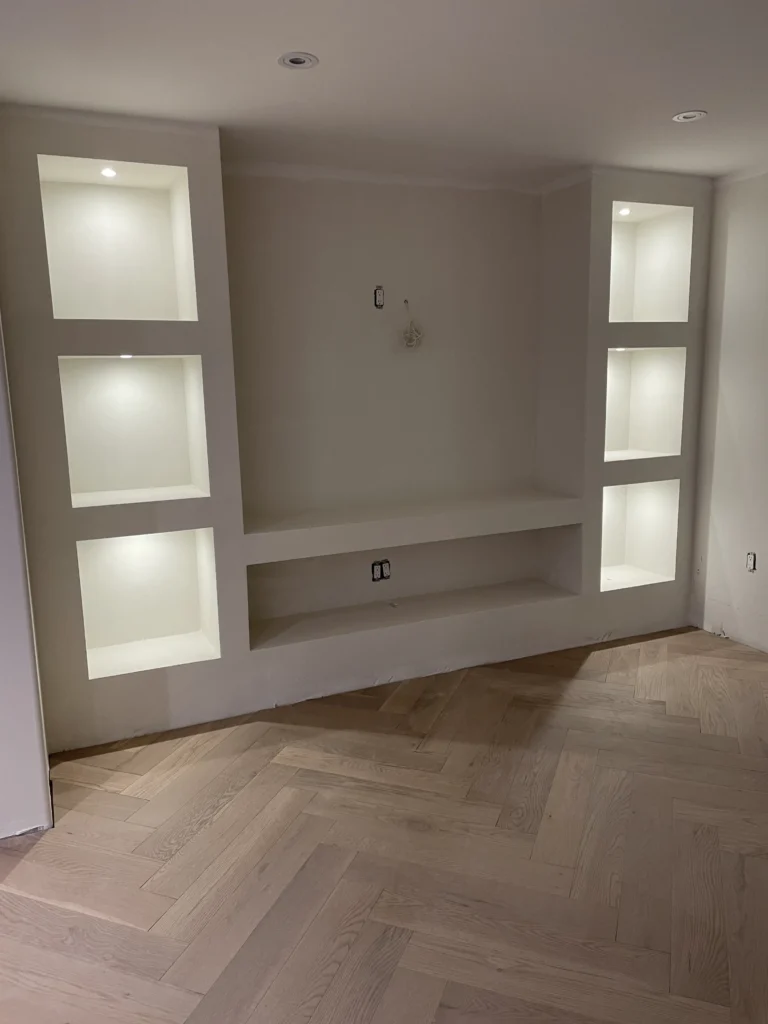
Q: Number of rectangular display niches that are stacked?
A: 6